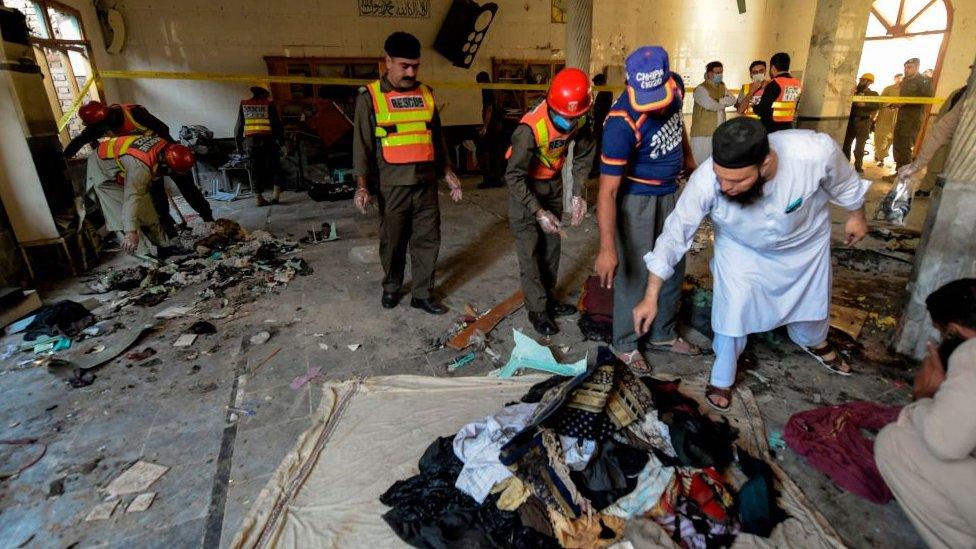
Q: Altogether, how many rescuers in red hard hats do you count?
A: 3